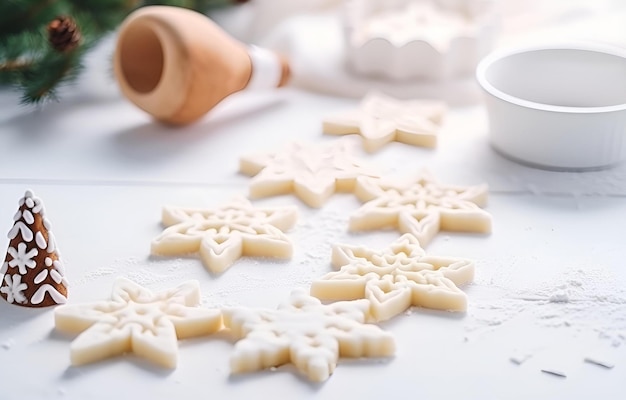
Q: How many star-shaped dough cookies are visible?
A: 7